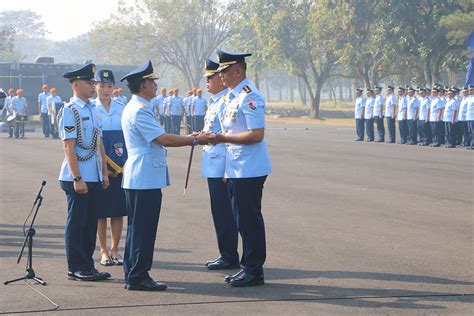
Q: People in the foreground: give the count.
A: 5